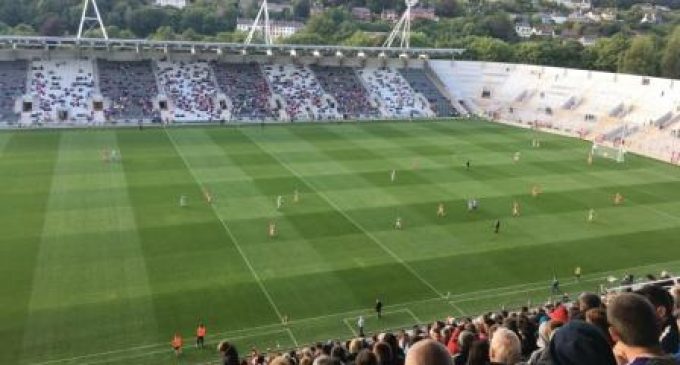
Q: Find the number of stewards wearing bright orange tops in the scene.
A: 2